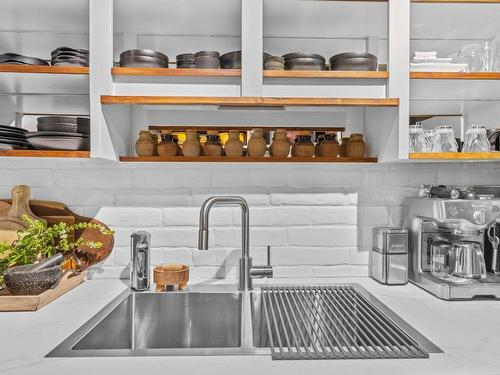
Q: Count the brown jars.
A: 10